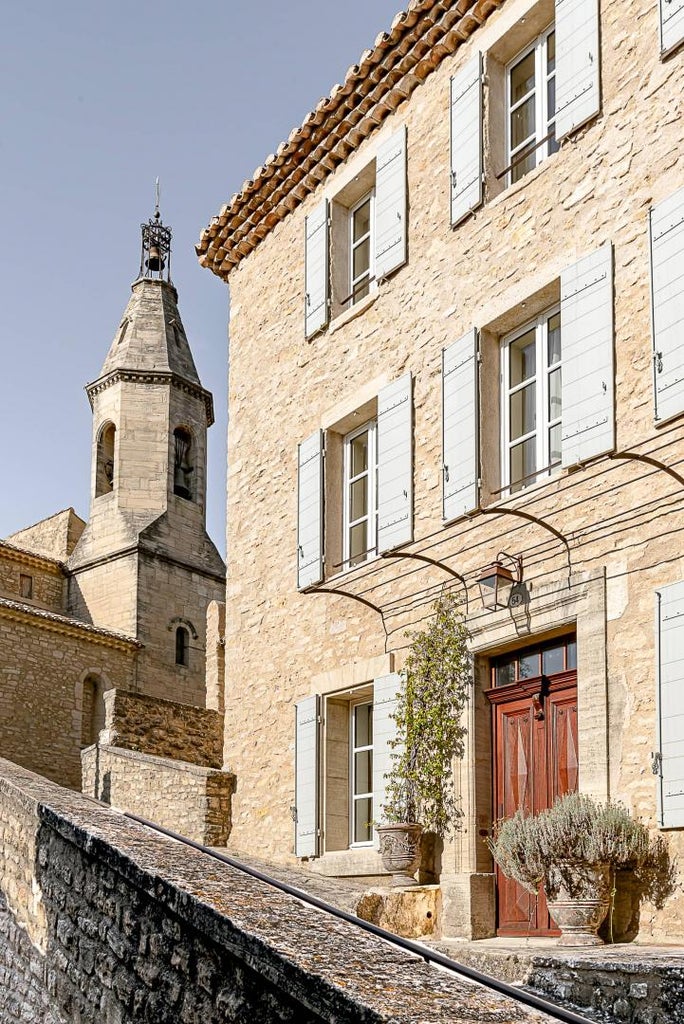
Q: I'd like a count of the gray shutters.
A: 13